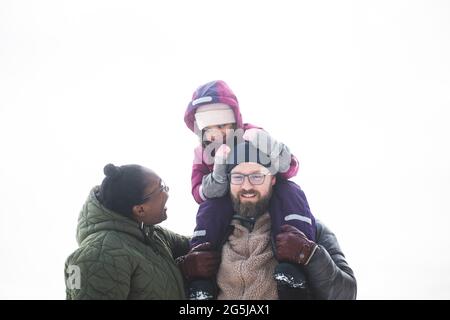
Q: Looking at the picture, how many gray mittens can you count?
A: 2